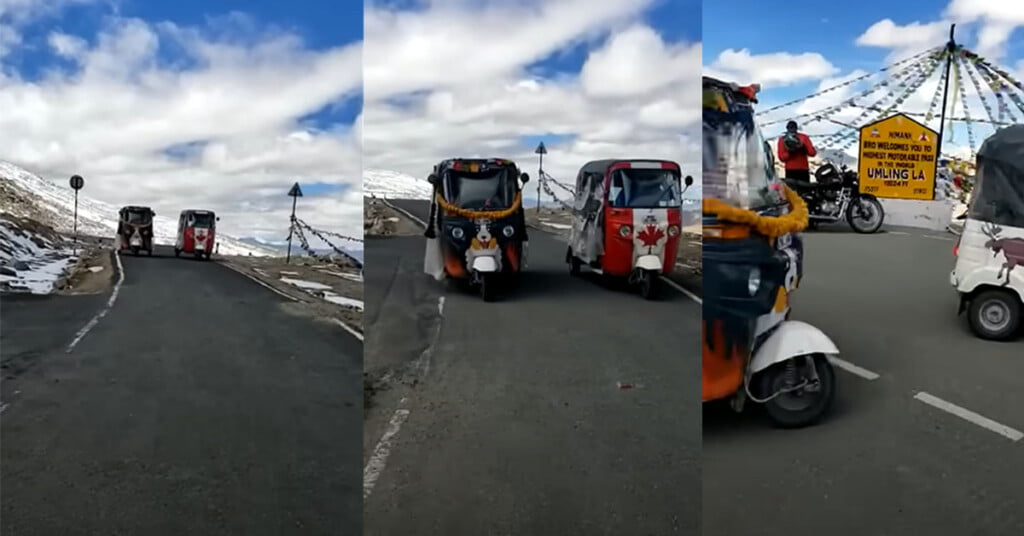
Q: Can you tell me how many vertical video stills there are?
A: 3